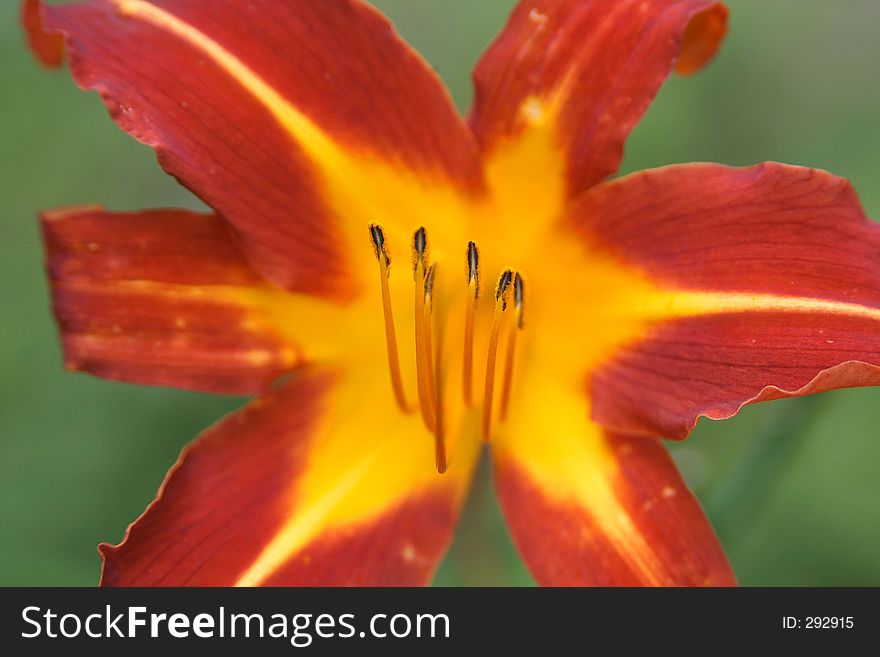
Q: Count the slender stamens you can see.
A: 6